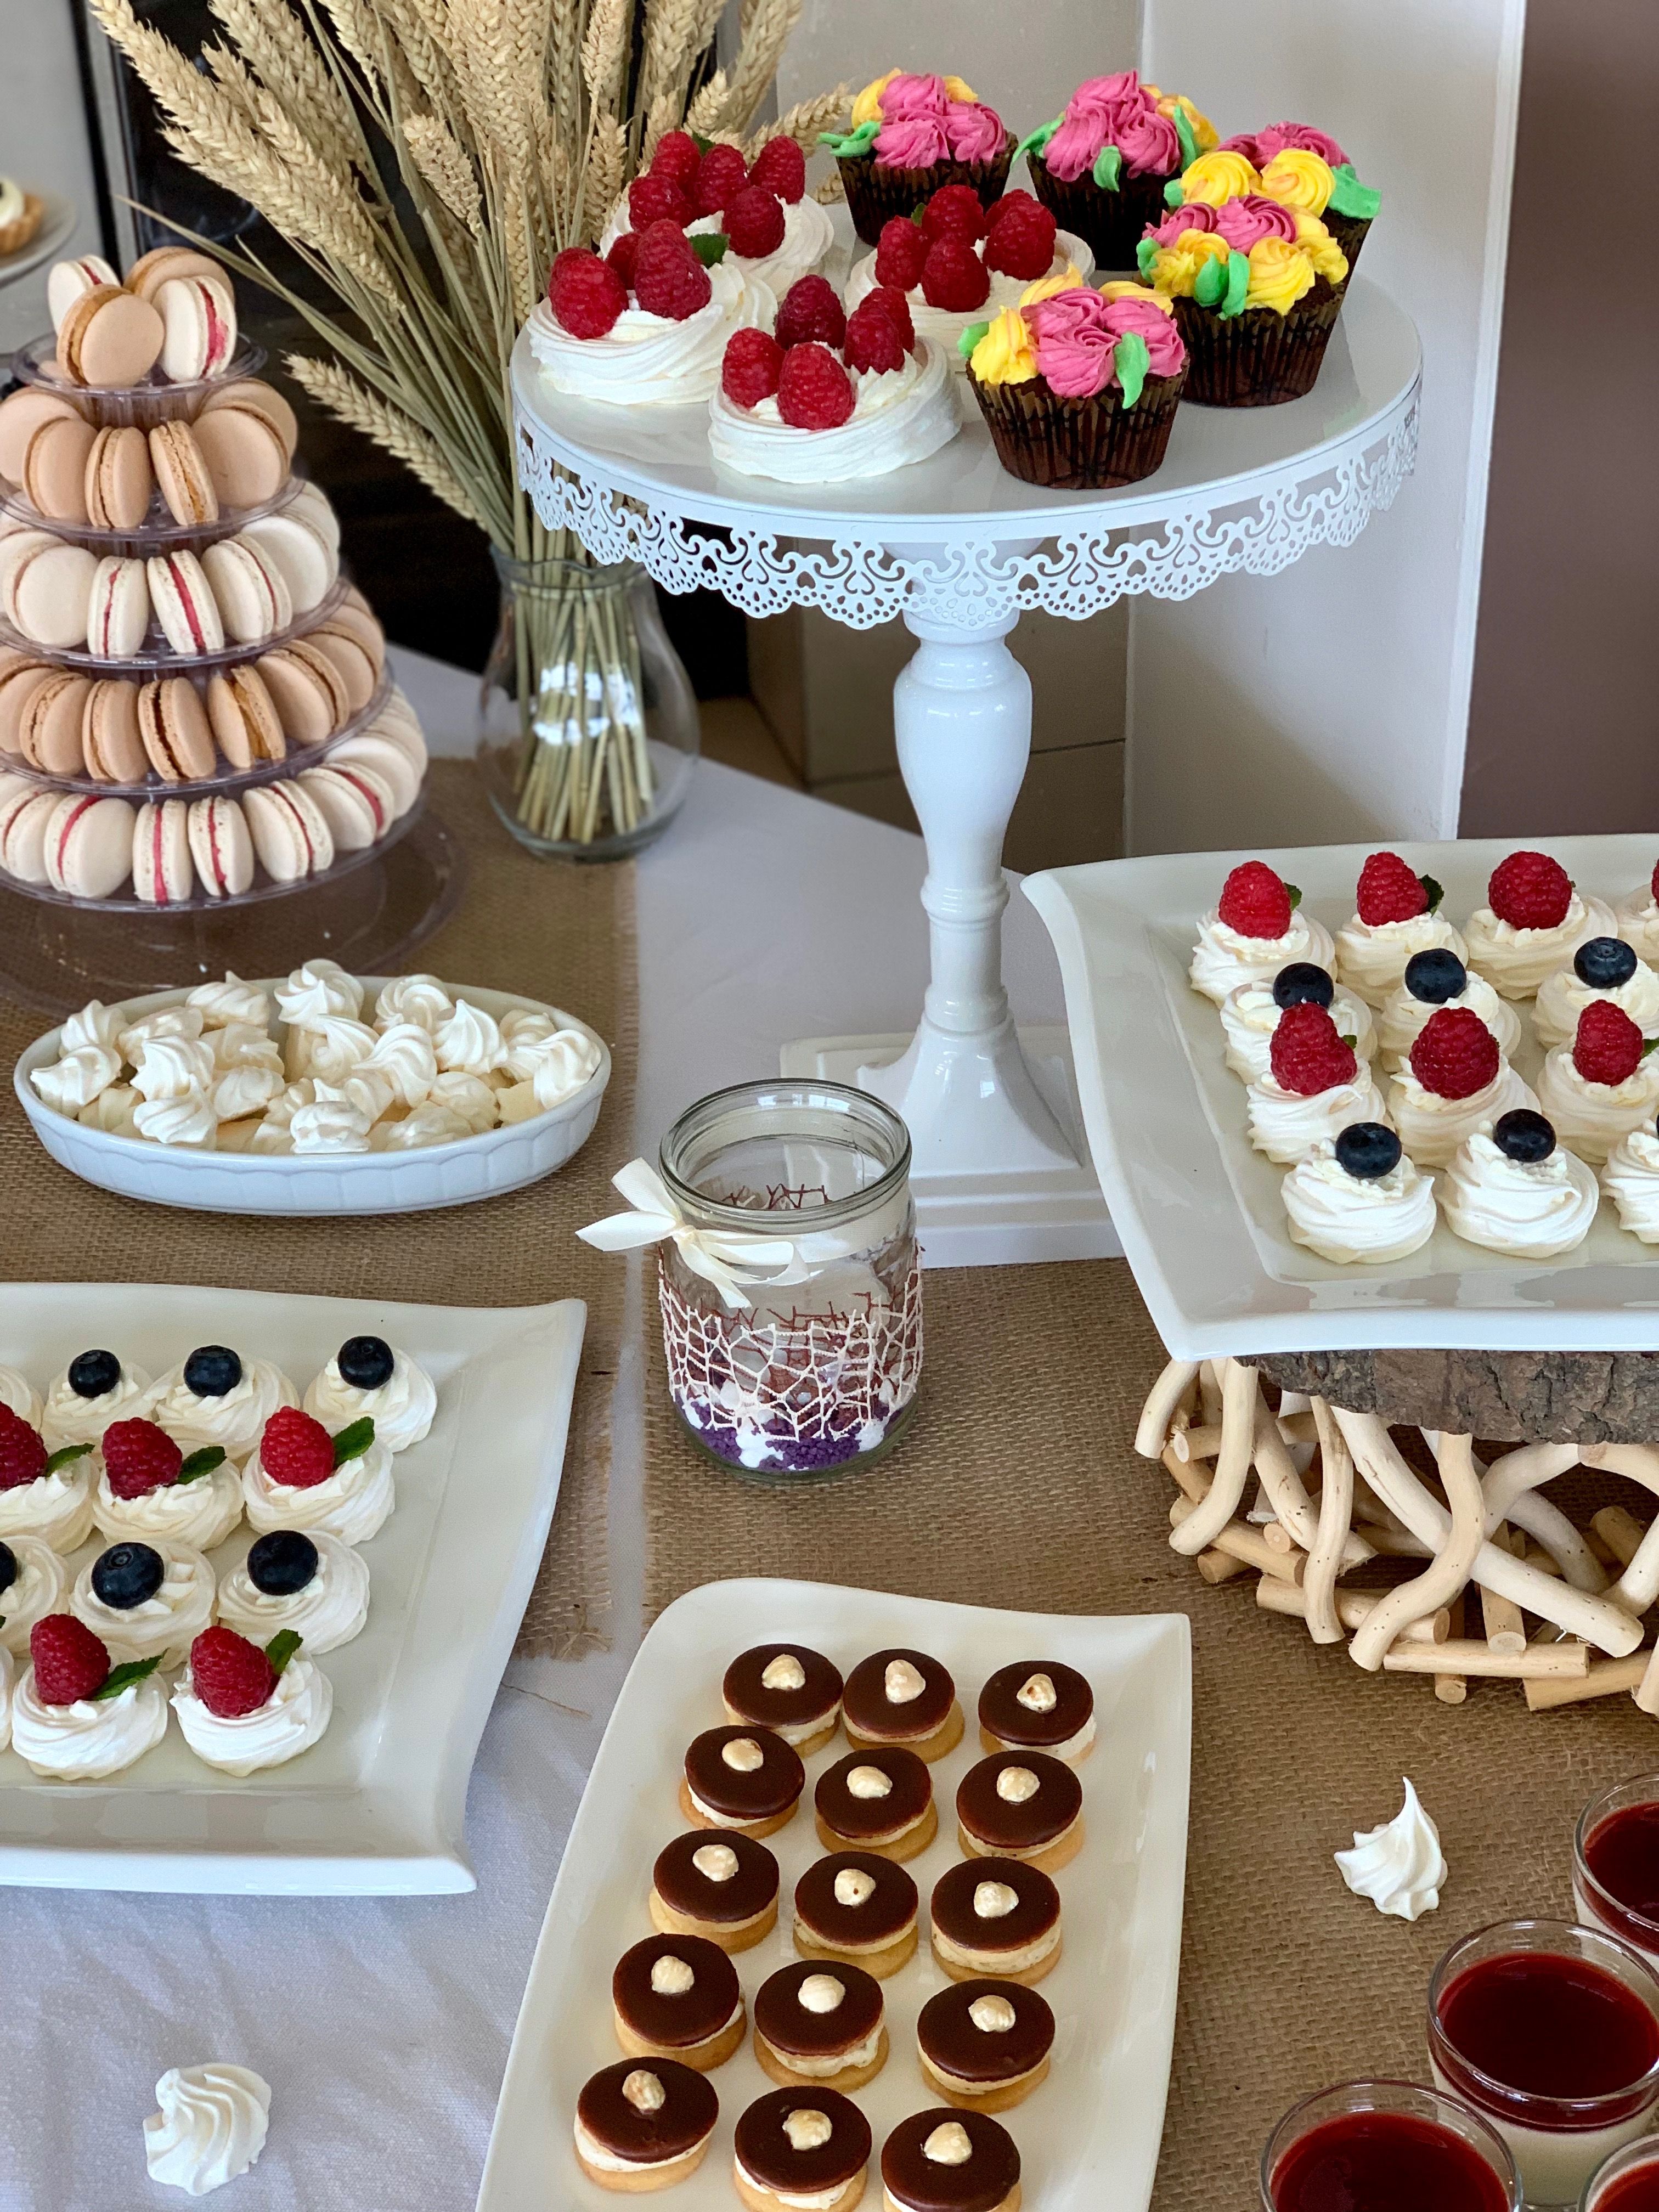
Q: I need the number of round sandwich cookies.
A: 15